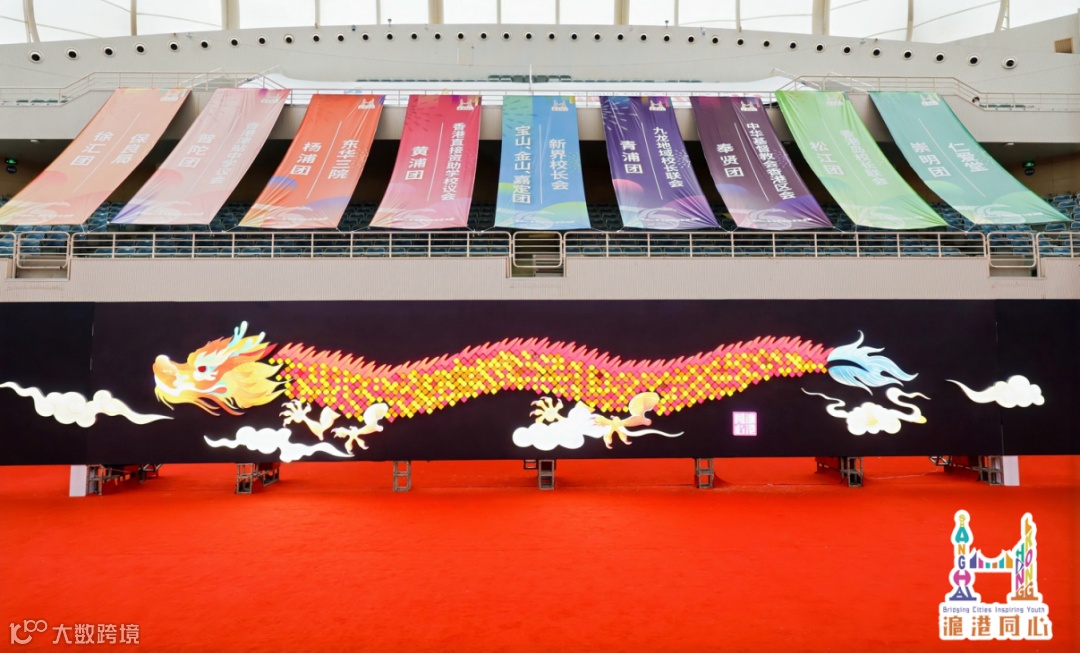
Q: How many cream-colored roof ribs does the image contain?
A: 14